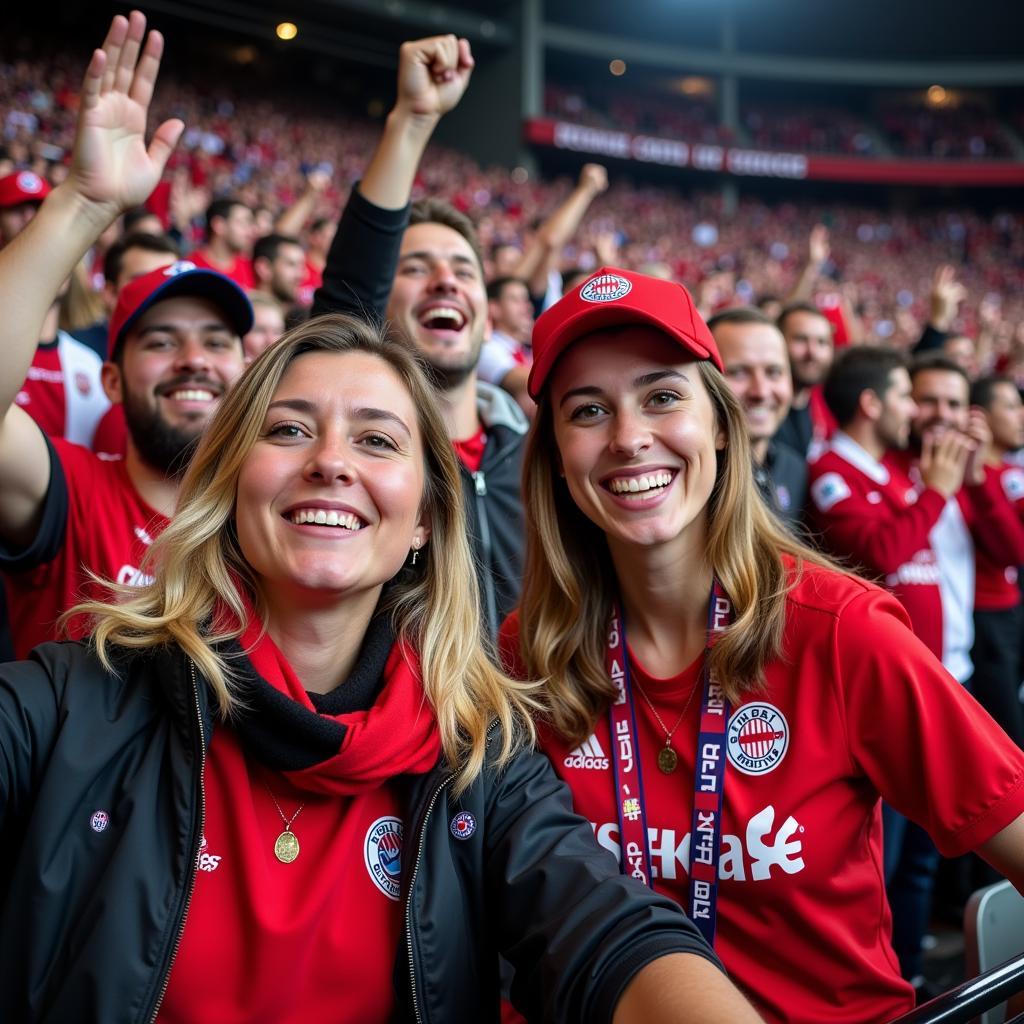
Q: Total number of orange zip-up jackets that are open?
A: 0